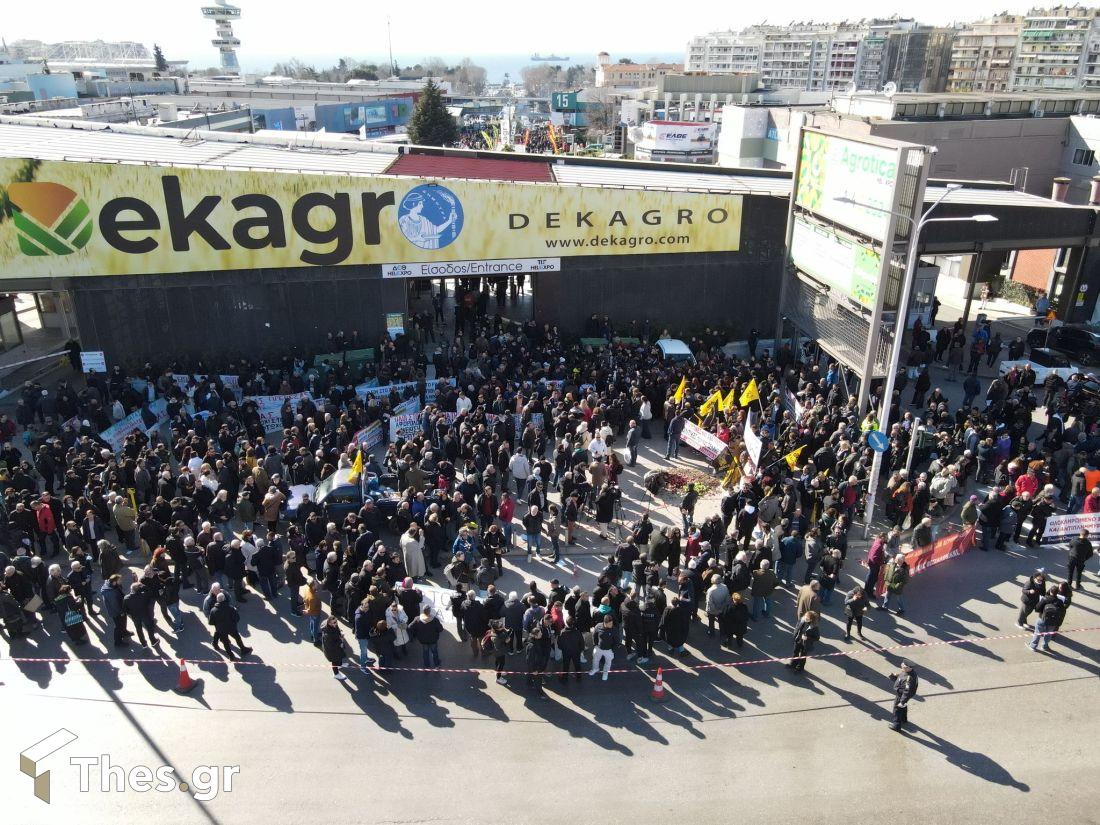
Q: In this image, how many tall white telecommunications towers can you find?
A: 1